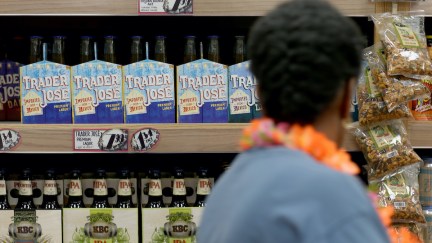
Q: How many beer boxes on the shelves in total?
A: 9